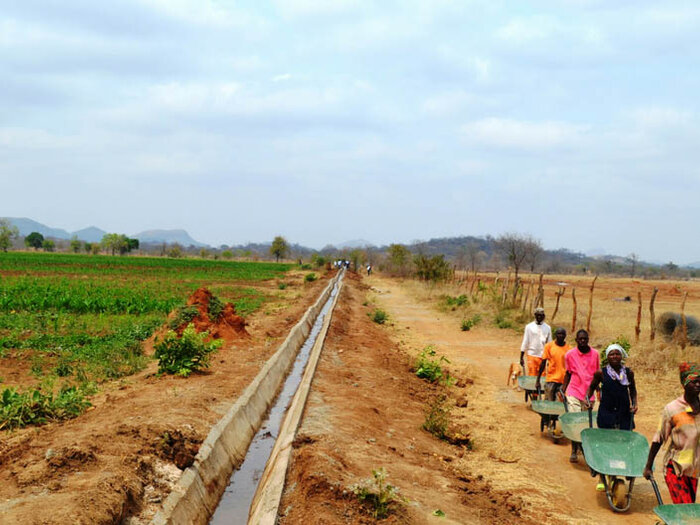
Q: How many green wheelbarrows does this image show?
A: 5